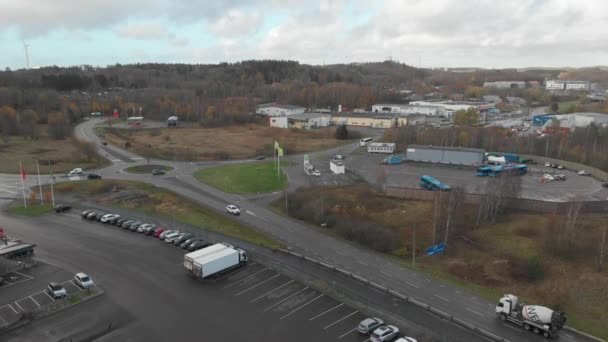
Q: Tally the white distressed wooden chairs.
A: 0